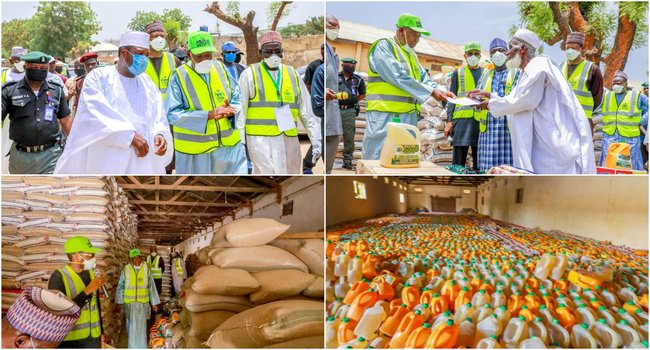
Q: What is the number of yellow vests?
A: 12